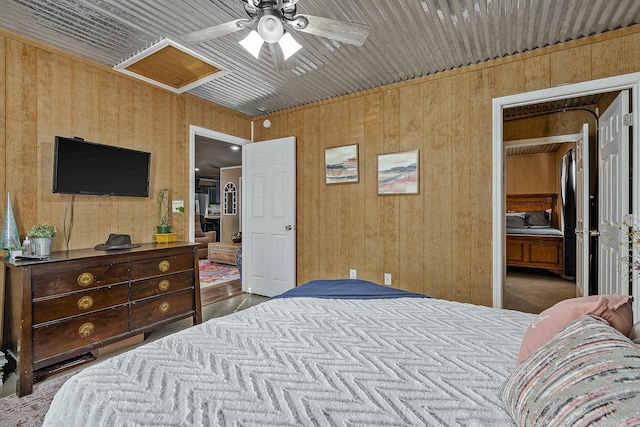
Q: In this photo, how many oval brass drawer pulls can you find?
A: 6